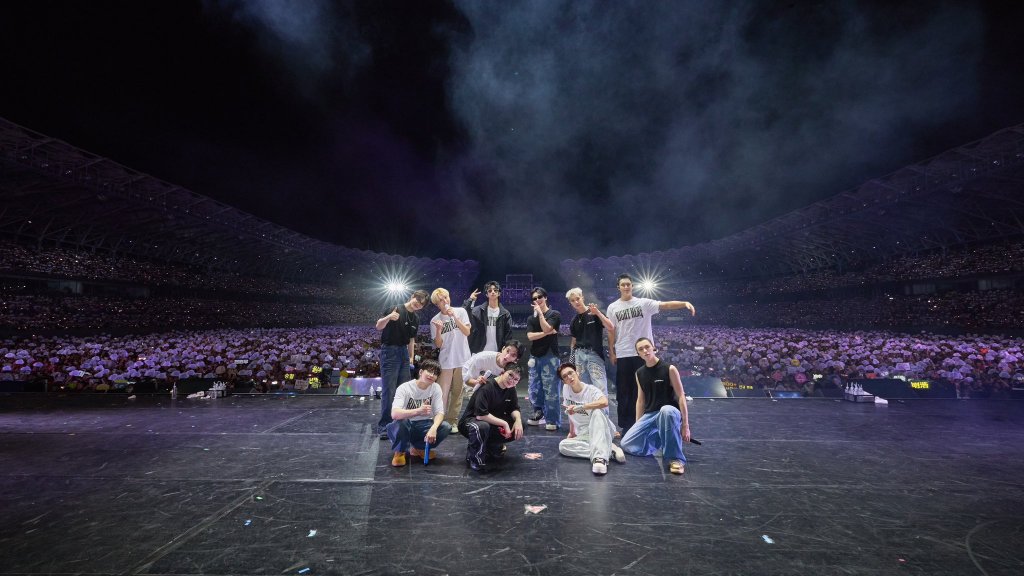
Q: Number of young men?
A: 11